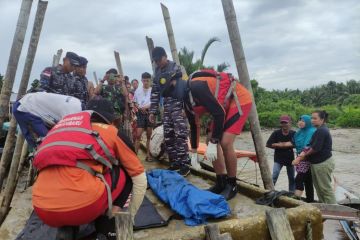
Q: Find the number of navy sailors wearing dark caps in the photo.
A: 3